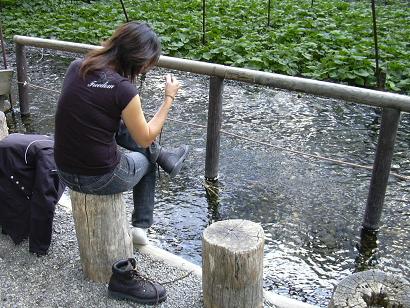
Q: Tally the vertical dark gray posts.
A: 3